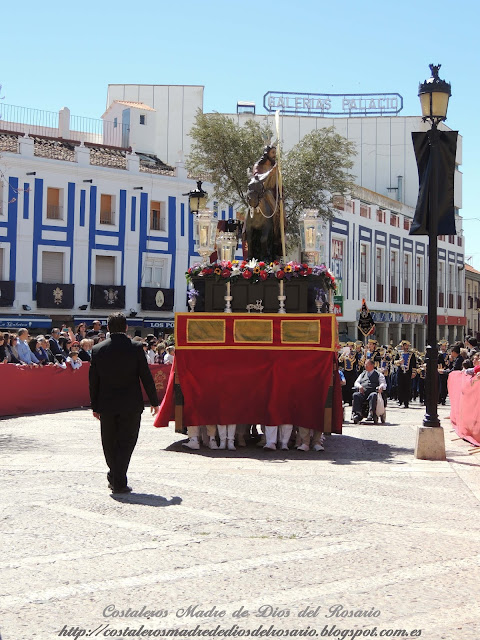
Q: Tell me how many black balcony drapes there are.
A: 4